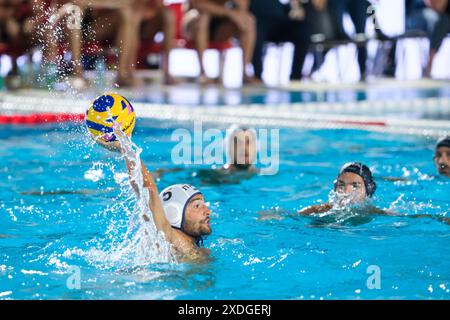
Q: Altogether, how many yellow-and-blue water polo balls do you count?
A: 1